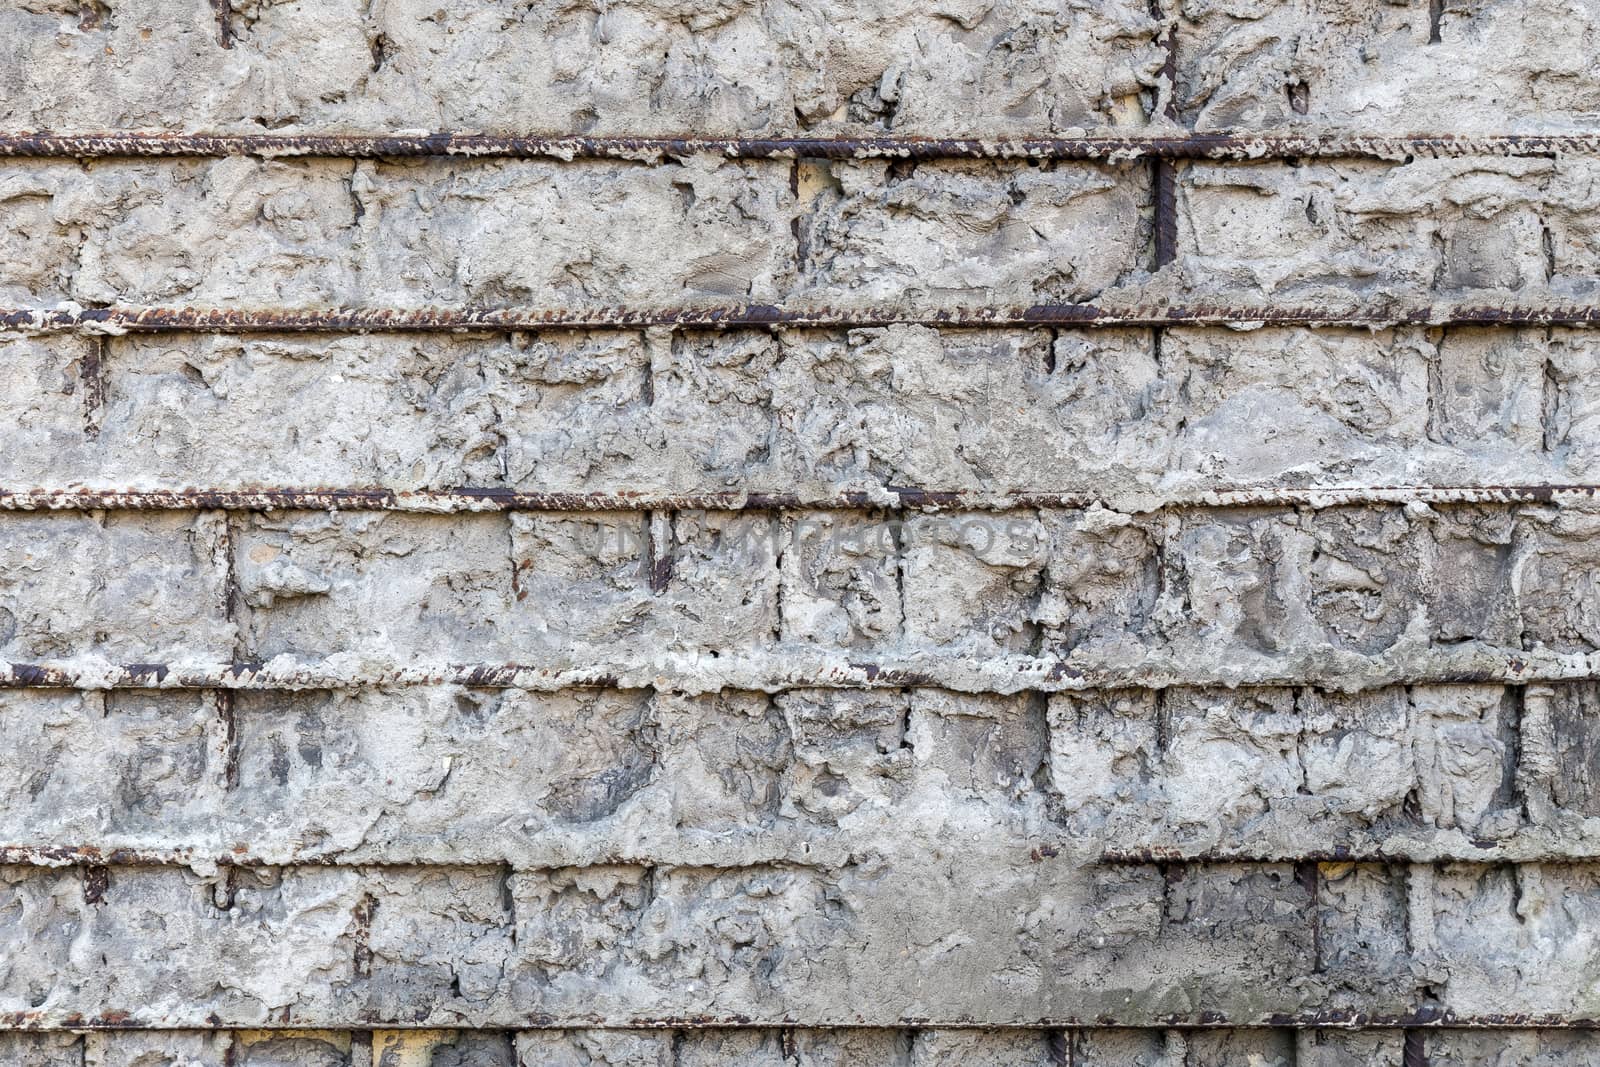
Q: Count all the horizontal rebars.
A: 6